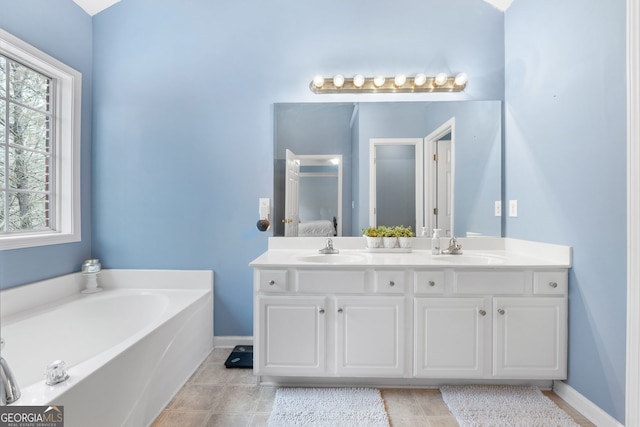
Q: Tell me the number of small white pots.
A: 3